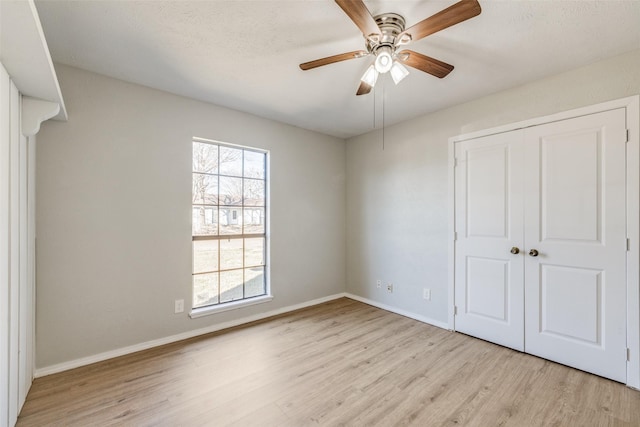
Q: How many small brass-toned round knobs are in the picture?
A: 2